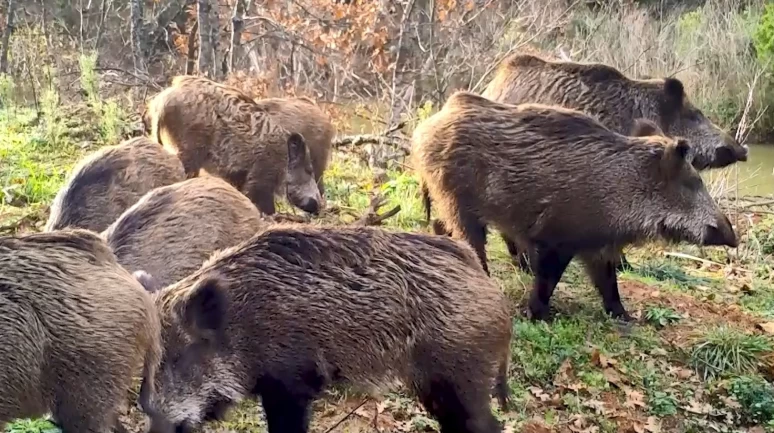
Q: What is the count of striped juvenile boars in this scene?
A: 0